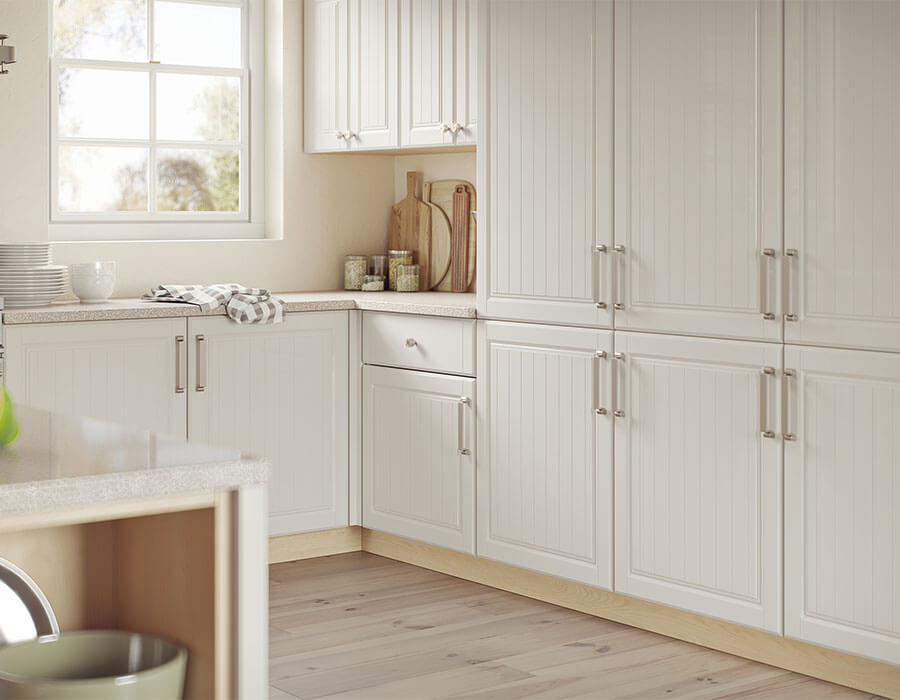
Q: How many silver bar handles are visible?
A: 11